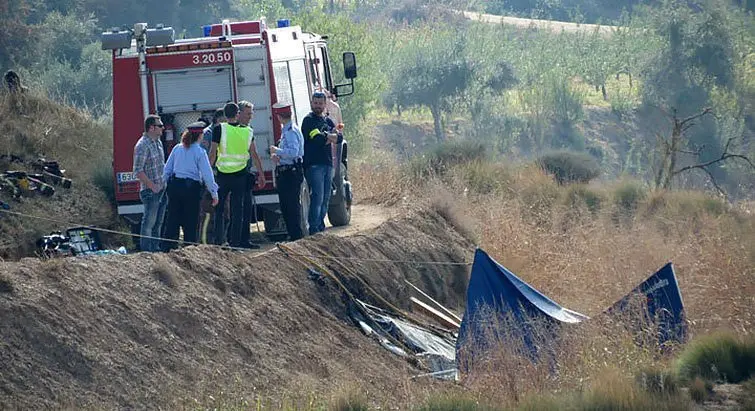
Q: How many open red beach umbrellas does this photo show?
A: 0